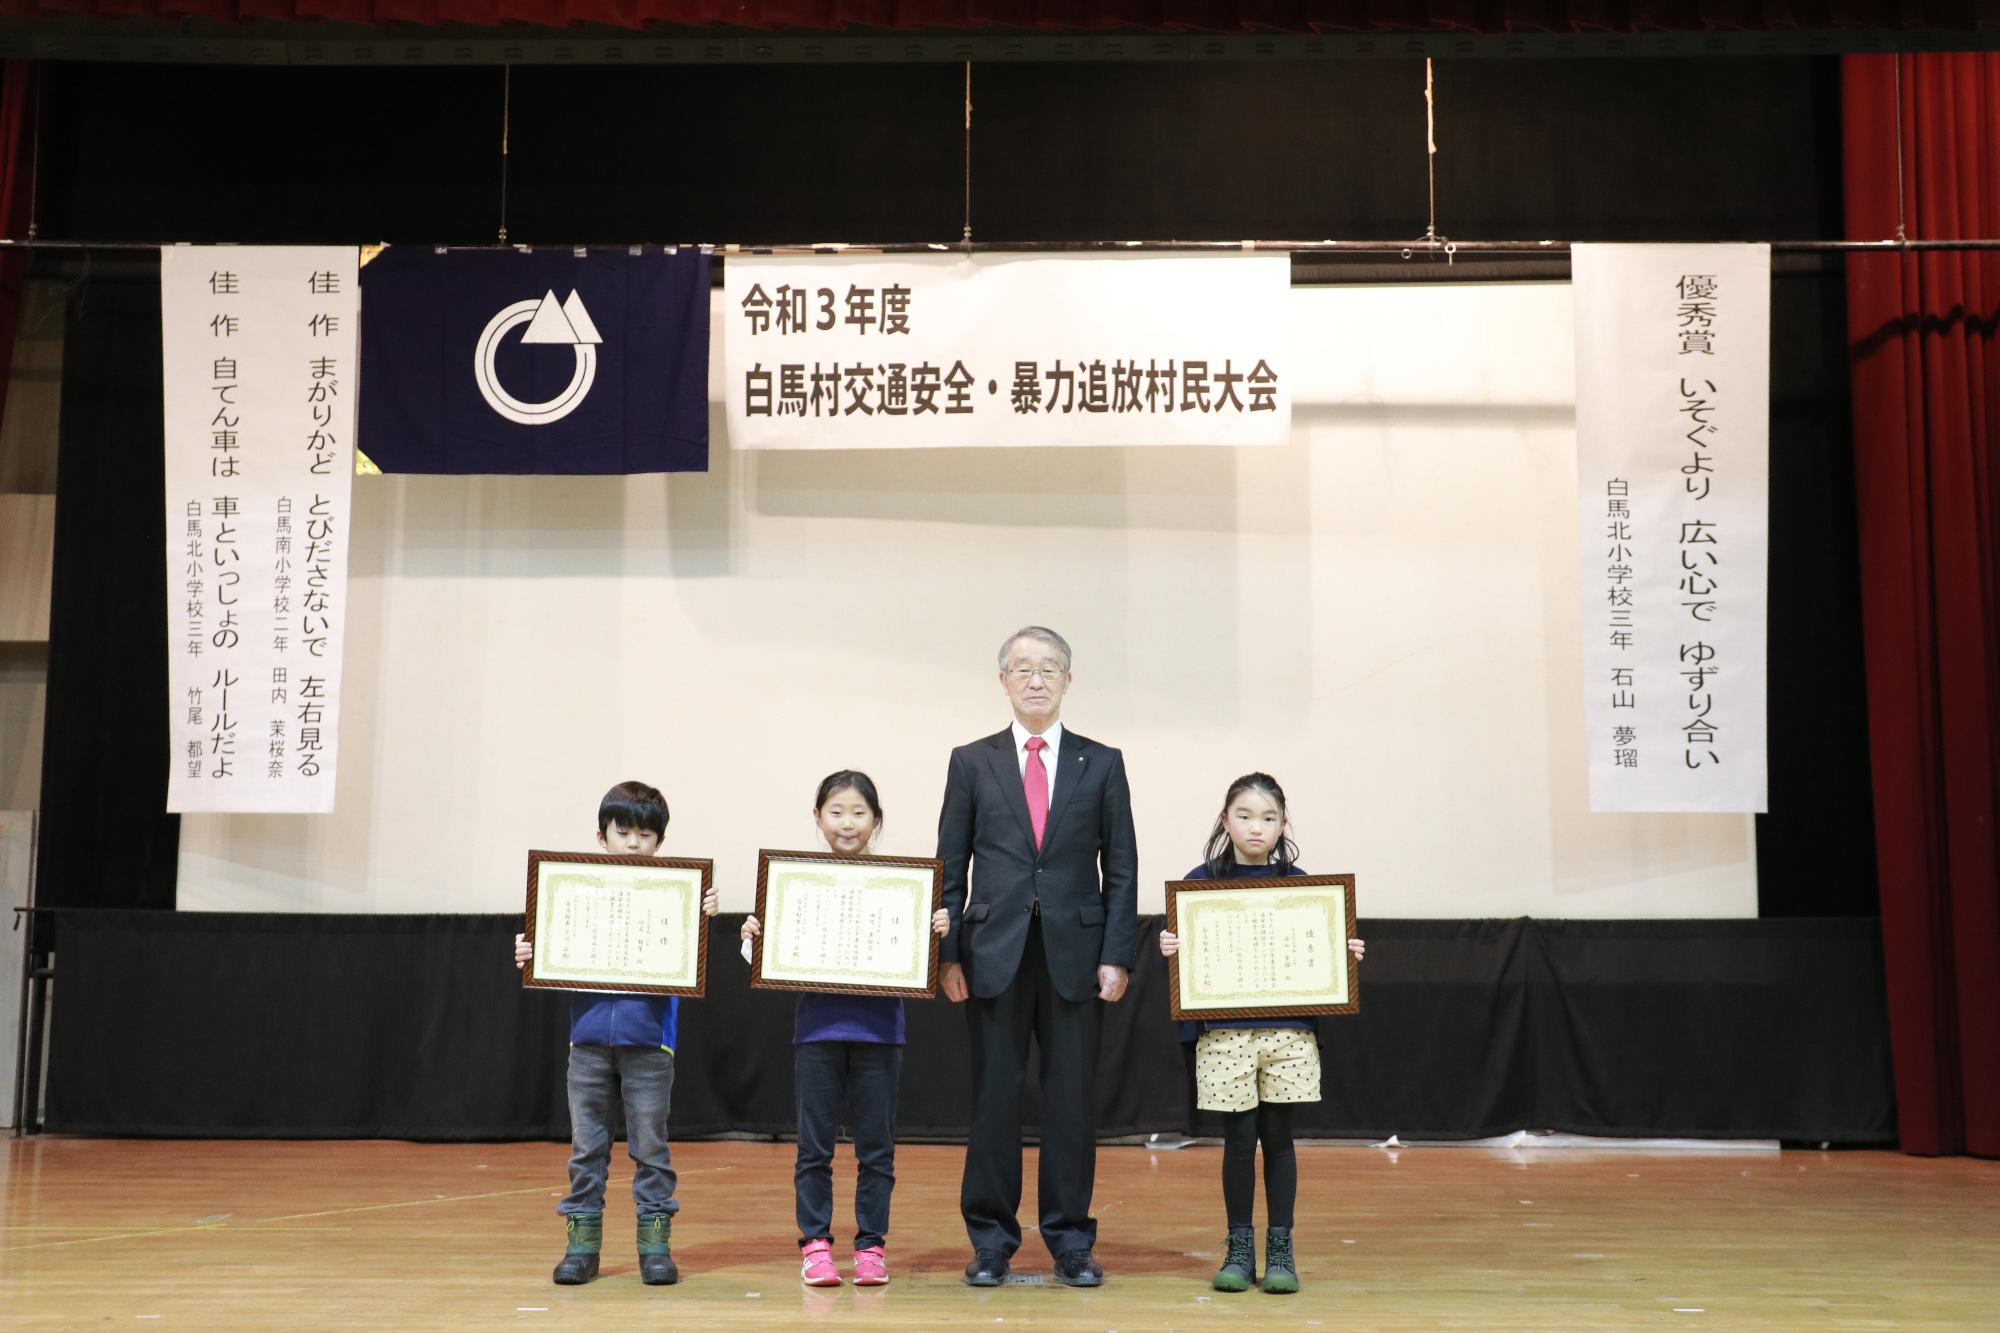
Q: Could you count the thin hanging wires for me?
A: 5